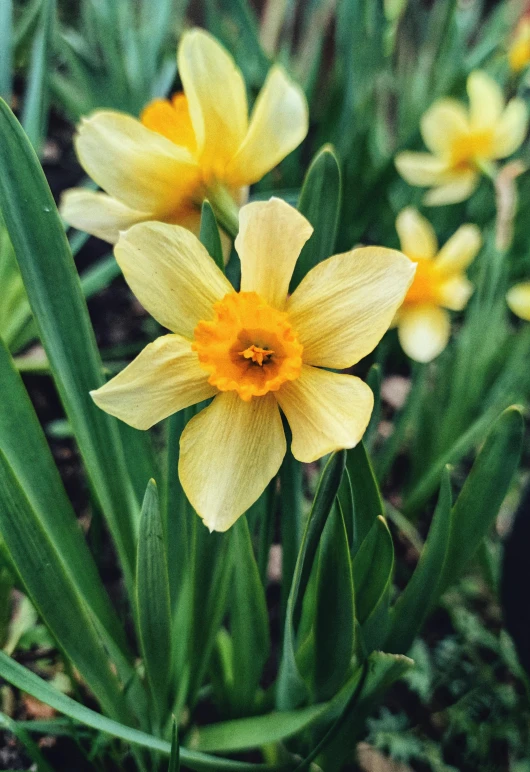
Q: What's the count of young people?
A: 0